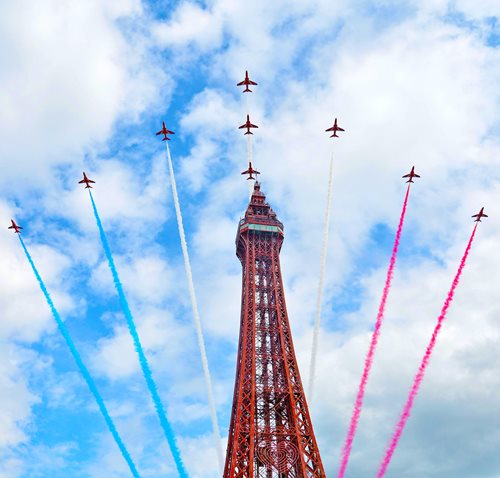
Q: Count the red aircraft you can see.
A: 9